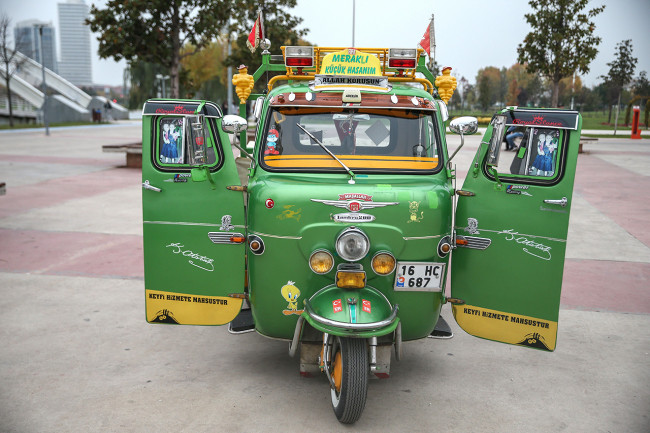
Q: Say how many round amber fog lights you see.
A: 2